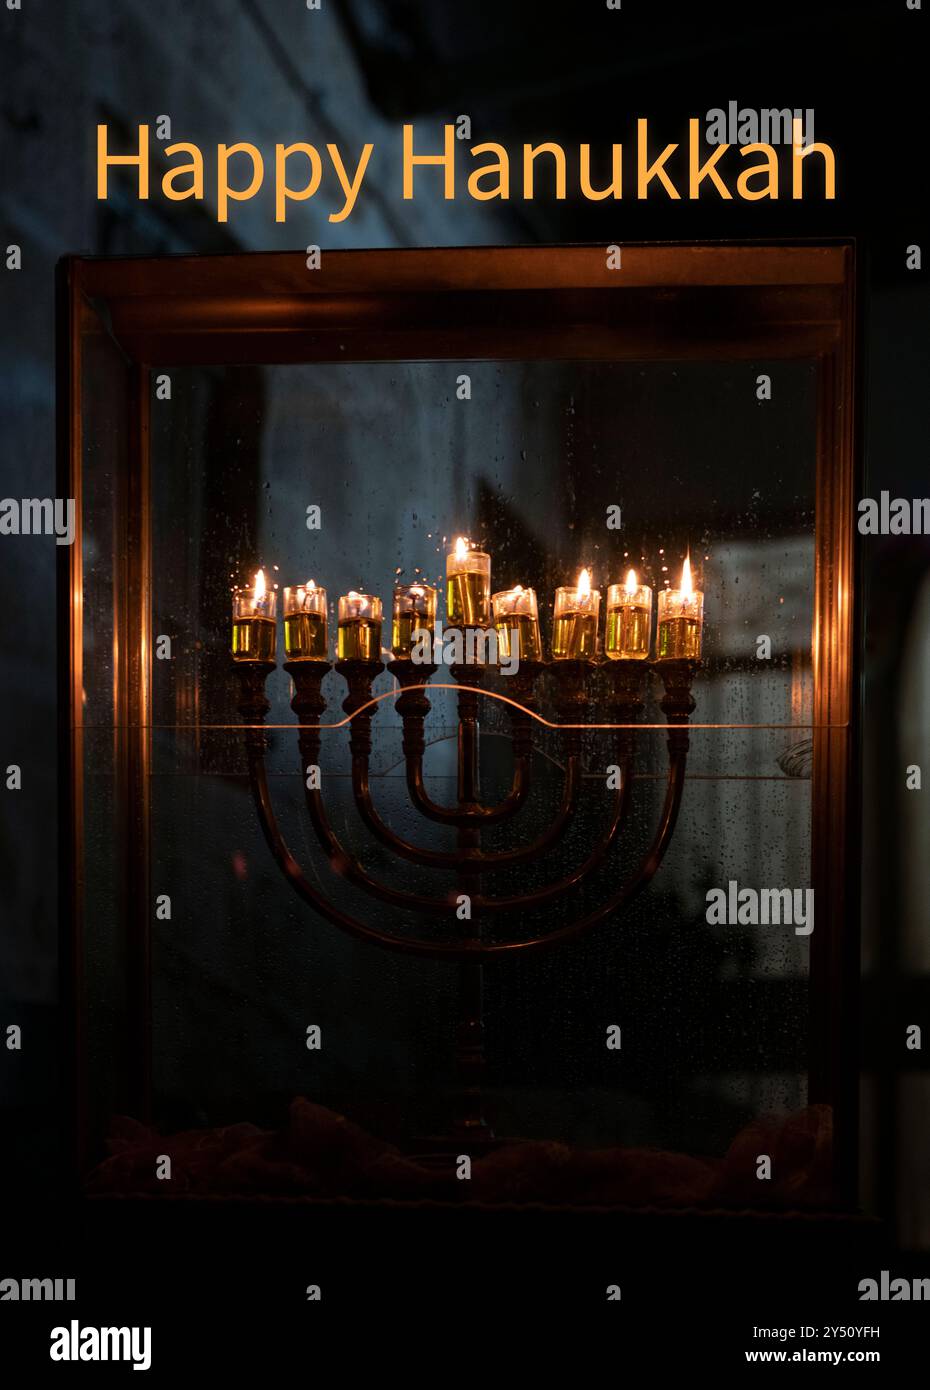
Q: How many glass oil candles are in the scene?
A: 9